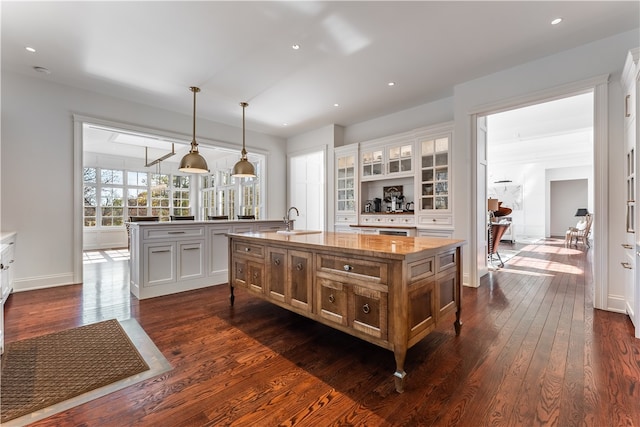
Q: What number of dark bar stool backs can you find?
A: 4